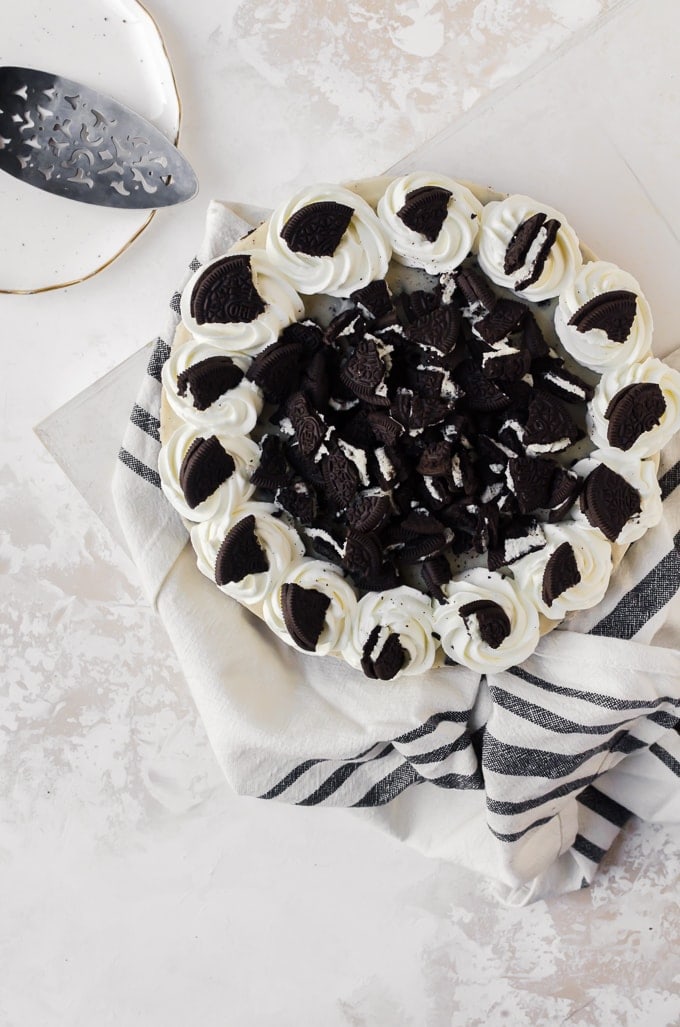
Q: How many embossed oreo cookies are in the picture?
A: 14